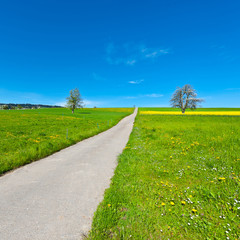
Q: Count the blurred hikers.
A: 0